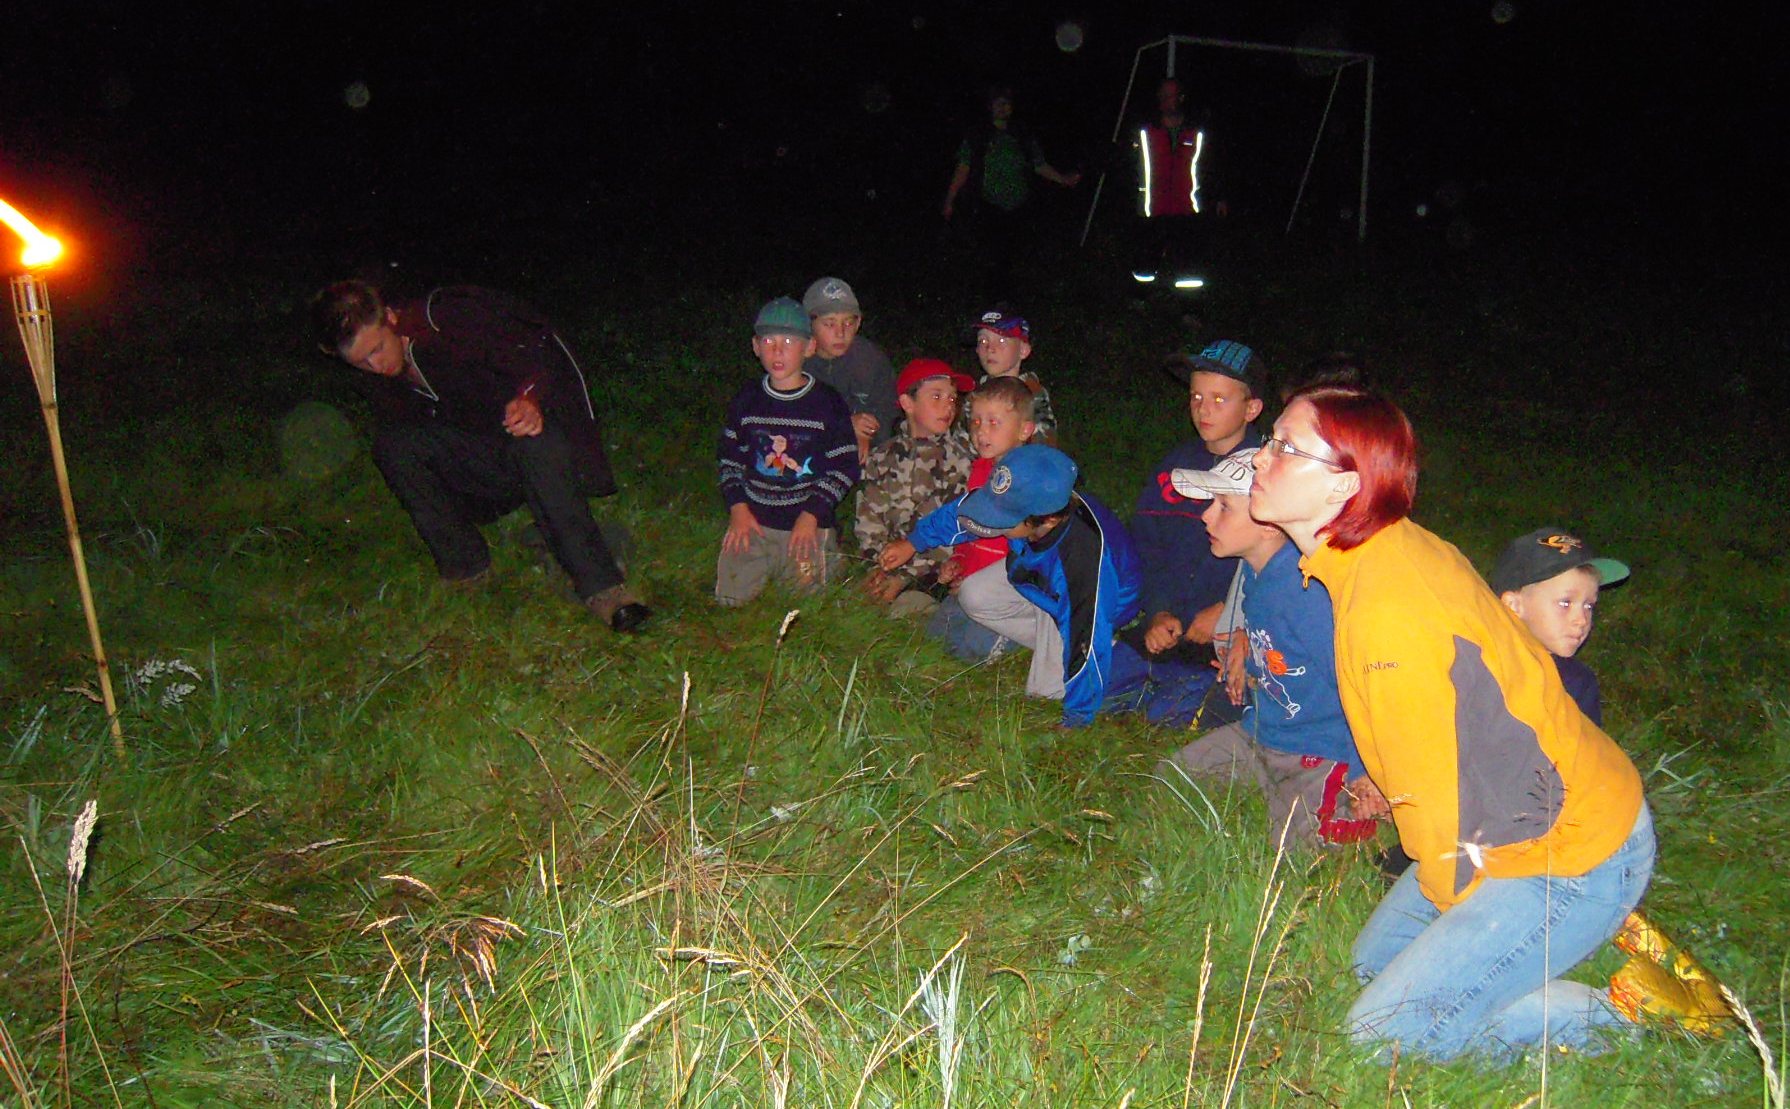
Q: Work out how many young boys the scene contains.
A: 9